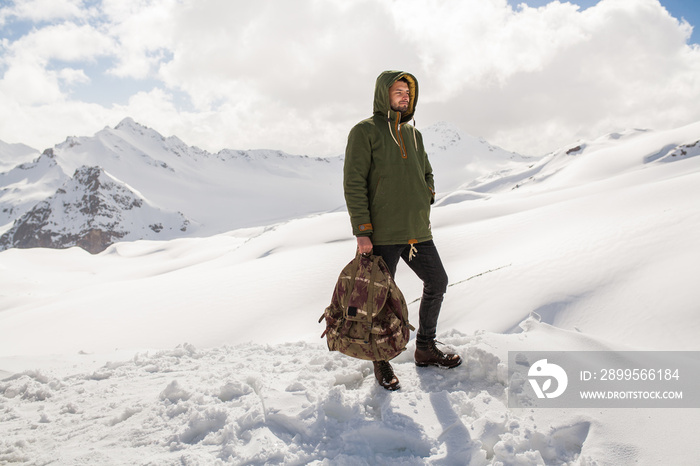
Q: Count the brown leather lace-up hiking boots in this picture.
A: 2